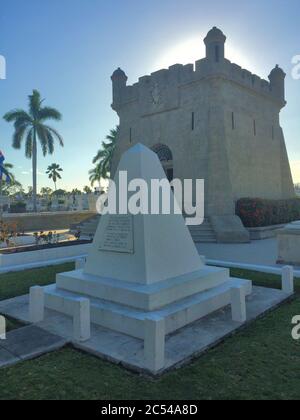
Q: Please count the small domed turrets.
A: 3